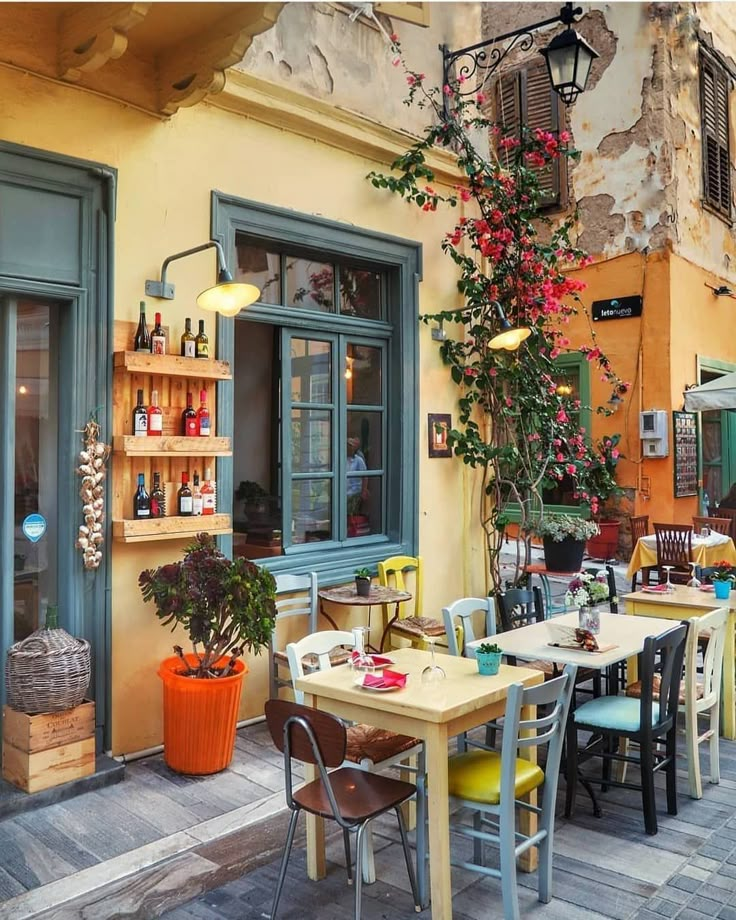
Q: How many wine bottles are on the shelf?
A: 13